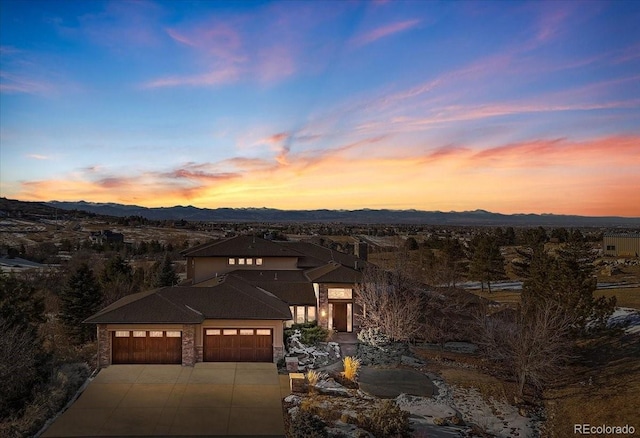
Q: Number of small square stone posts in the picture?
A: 2